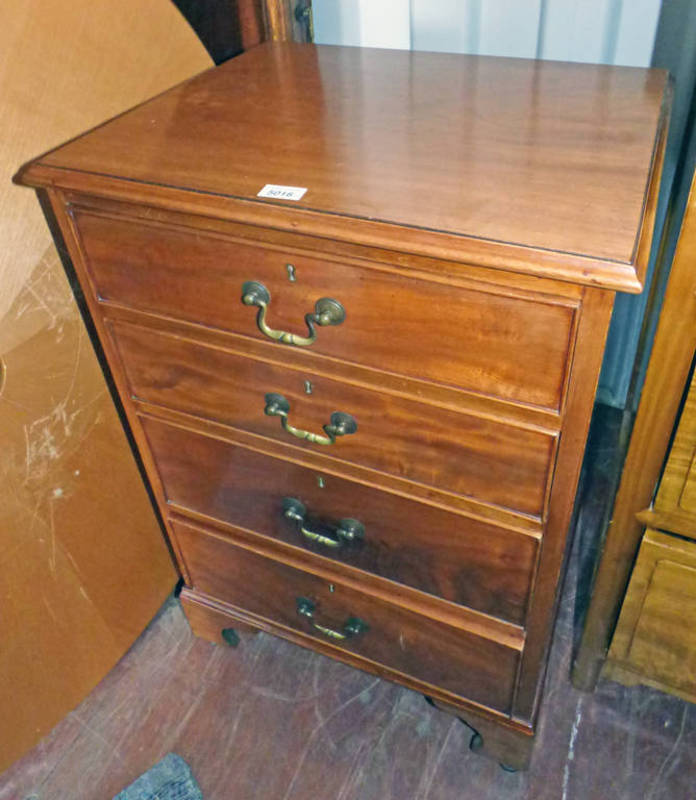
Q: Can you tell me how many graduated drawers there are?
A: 4